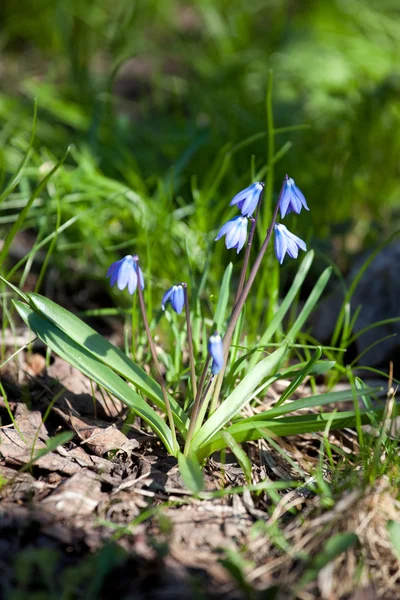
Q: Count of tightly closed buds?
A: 1